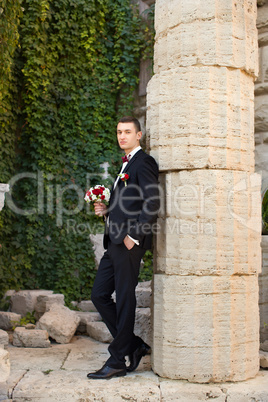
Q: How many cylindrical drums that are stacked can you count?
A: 4